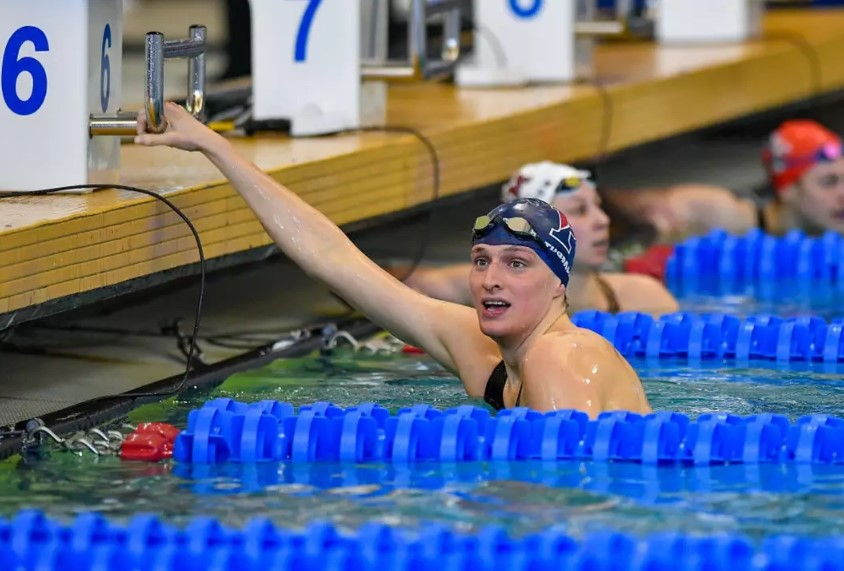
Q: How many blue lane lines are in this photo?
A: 4